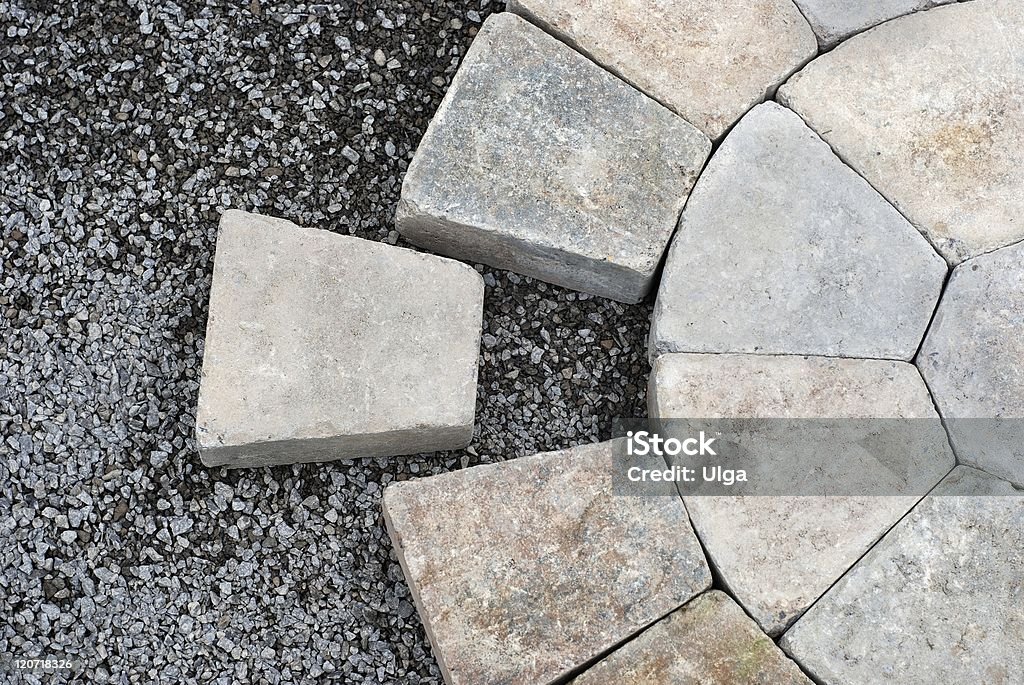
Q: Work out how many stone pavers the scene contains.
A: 11